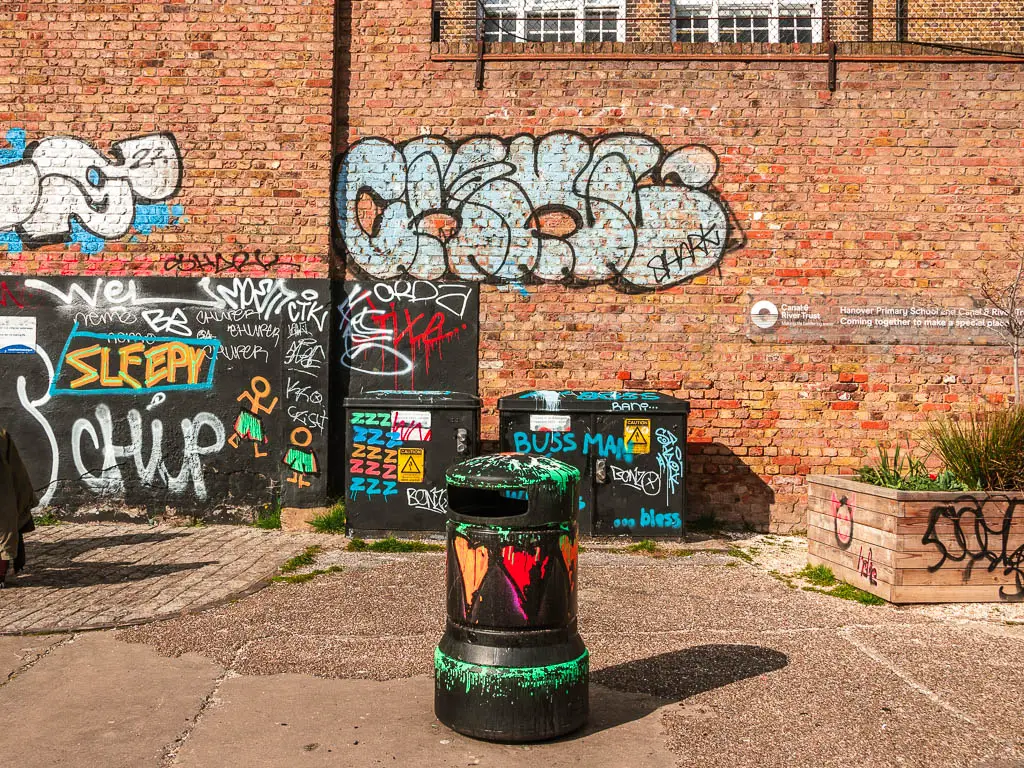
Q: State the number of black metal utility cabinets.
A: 2